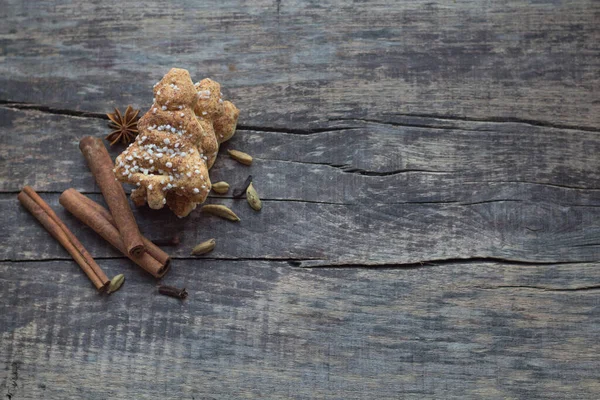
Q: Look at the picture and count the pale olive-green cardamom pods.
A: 6